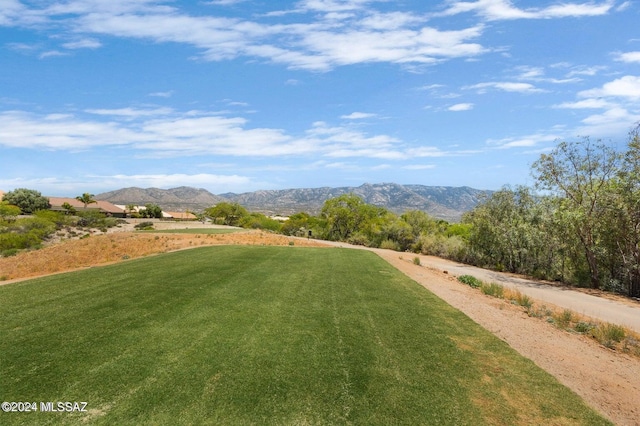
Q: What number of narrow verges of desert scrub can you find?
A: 1